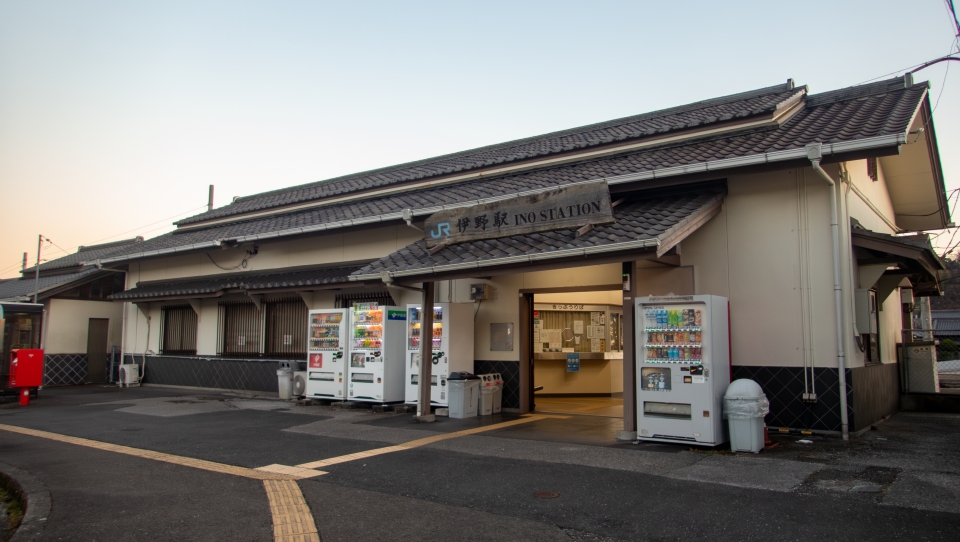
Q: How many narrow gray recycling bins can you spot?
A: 2